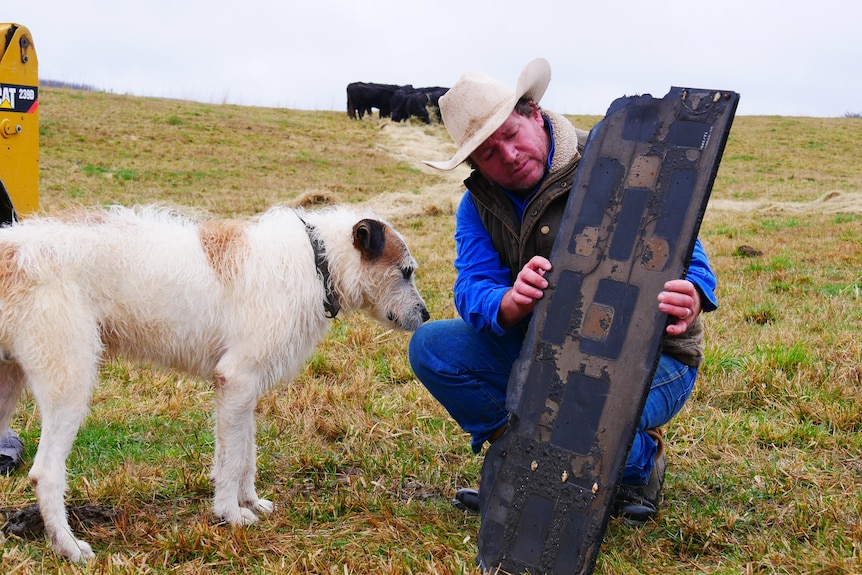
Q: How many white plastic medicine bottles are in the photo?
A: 0